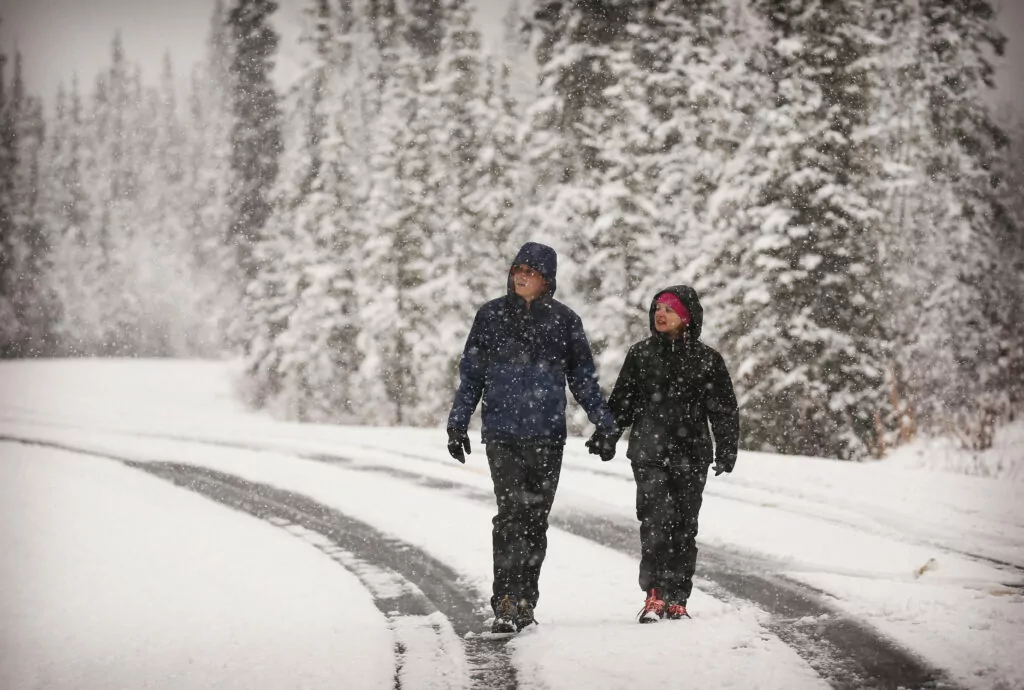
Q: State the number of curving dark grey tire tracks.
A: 2